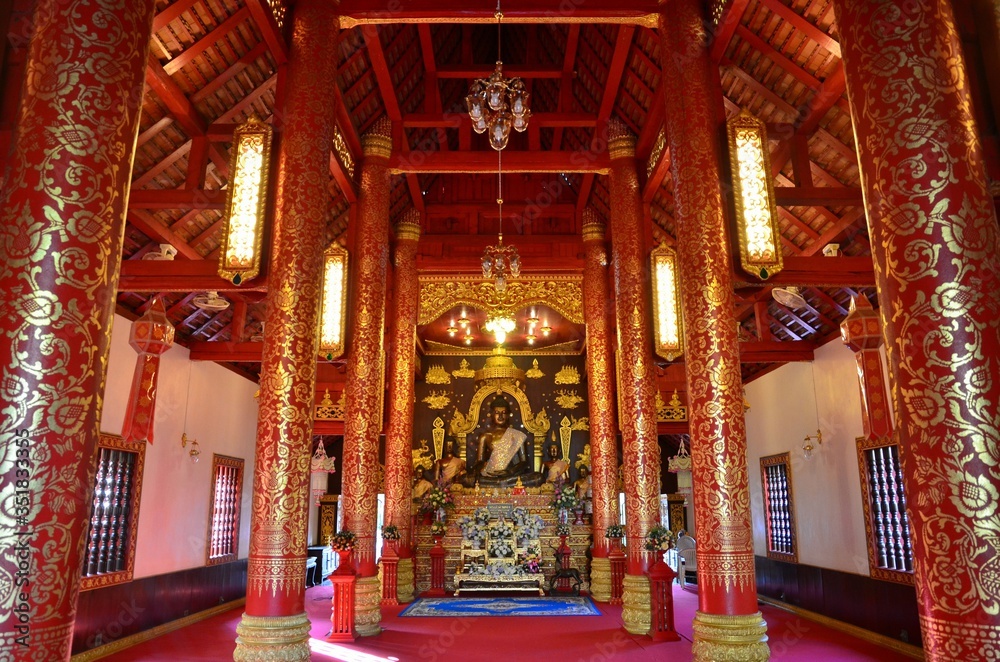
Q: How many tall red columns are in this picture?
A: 8